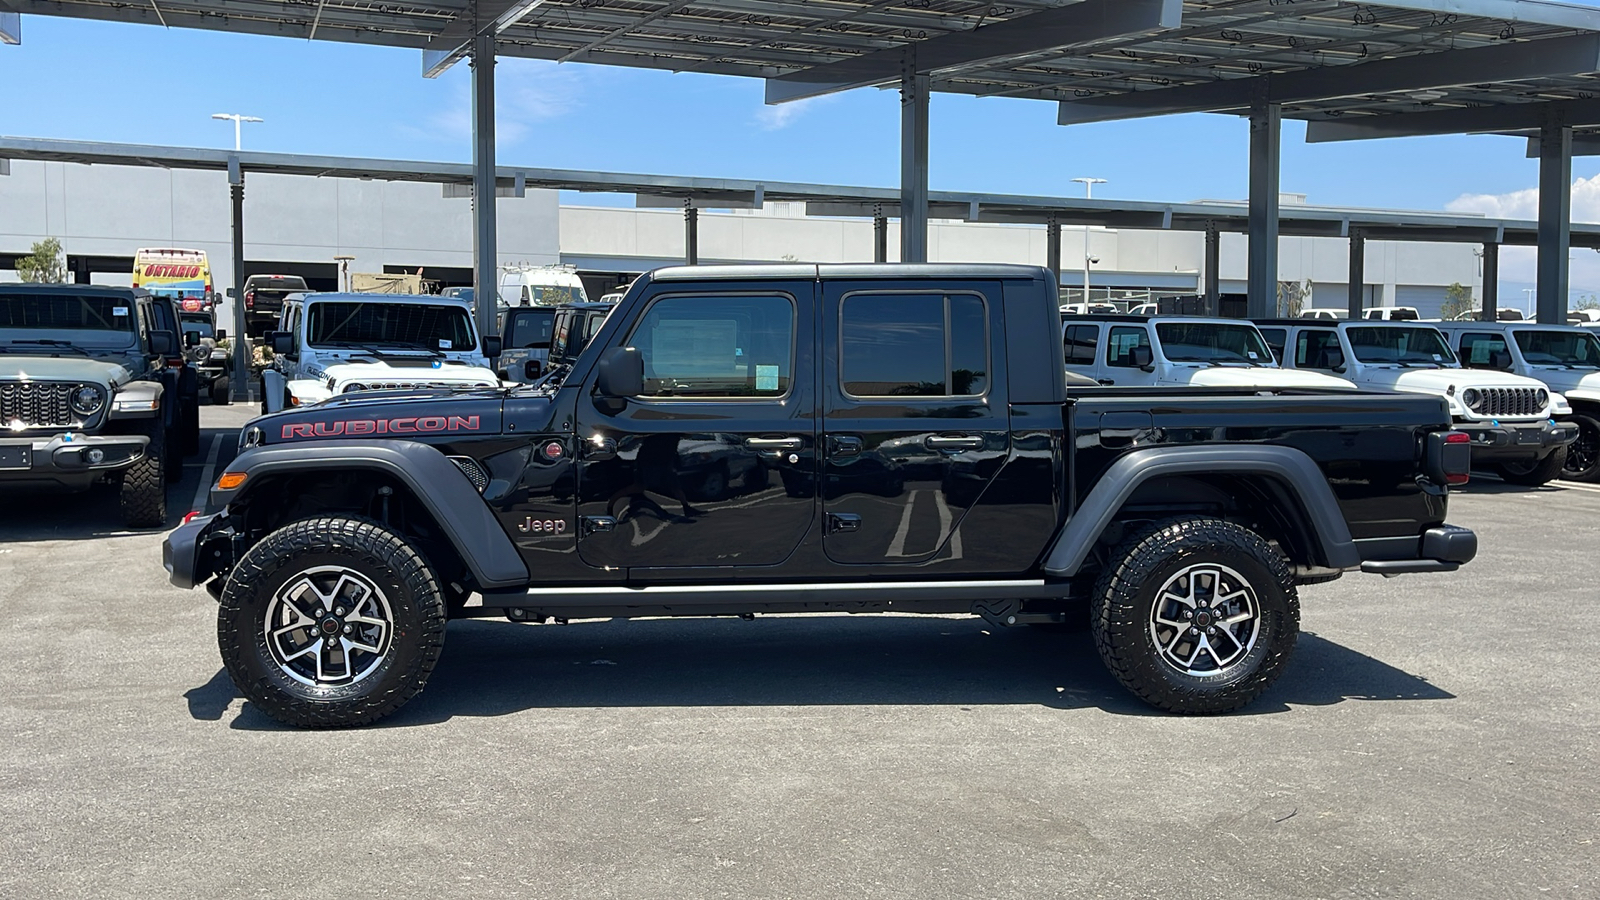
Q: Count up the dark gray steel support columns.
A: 11